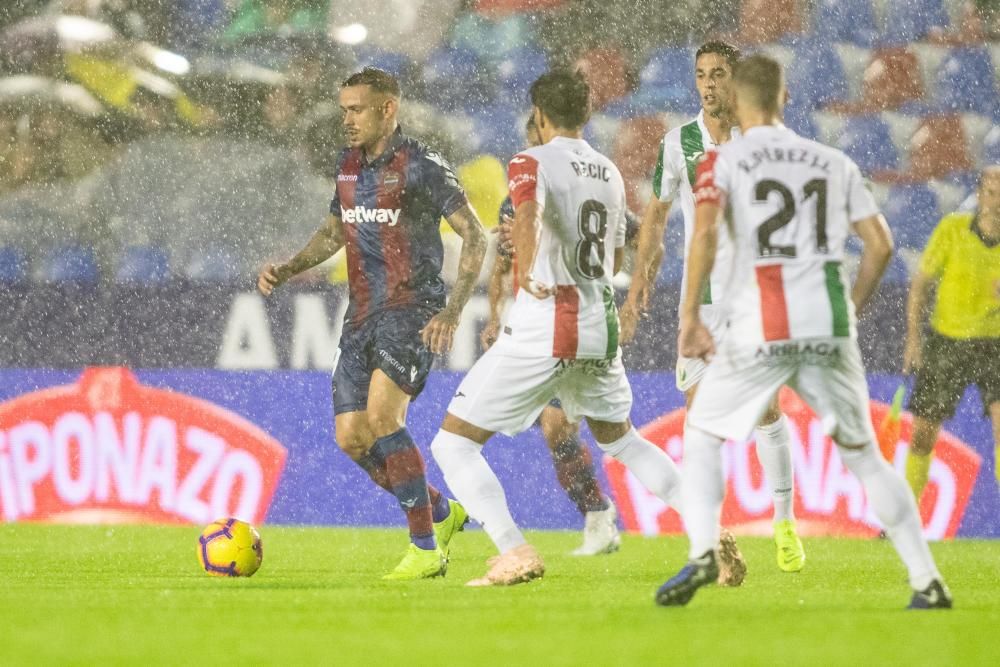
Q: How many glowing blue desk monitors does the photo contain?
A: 0